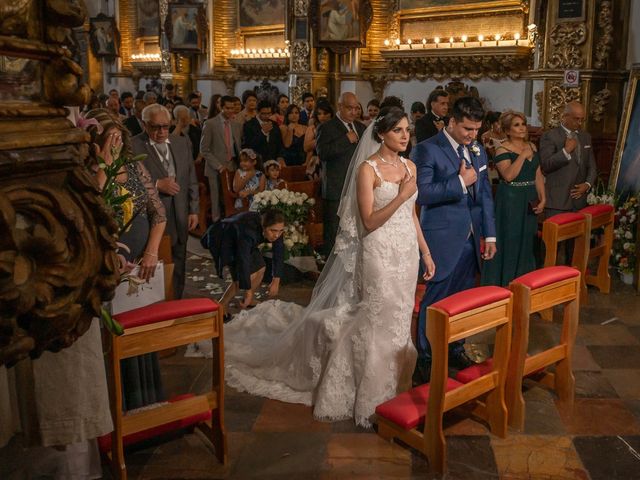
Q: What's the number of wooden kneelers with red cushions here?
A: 5